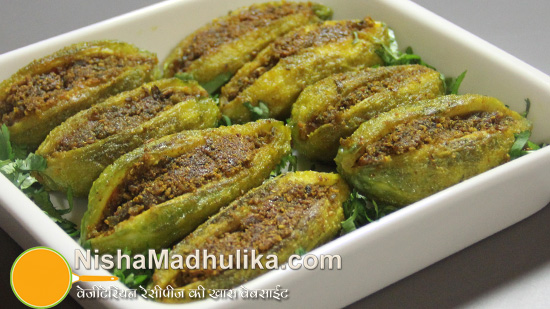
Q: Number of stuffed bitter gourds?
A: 8